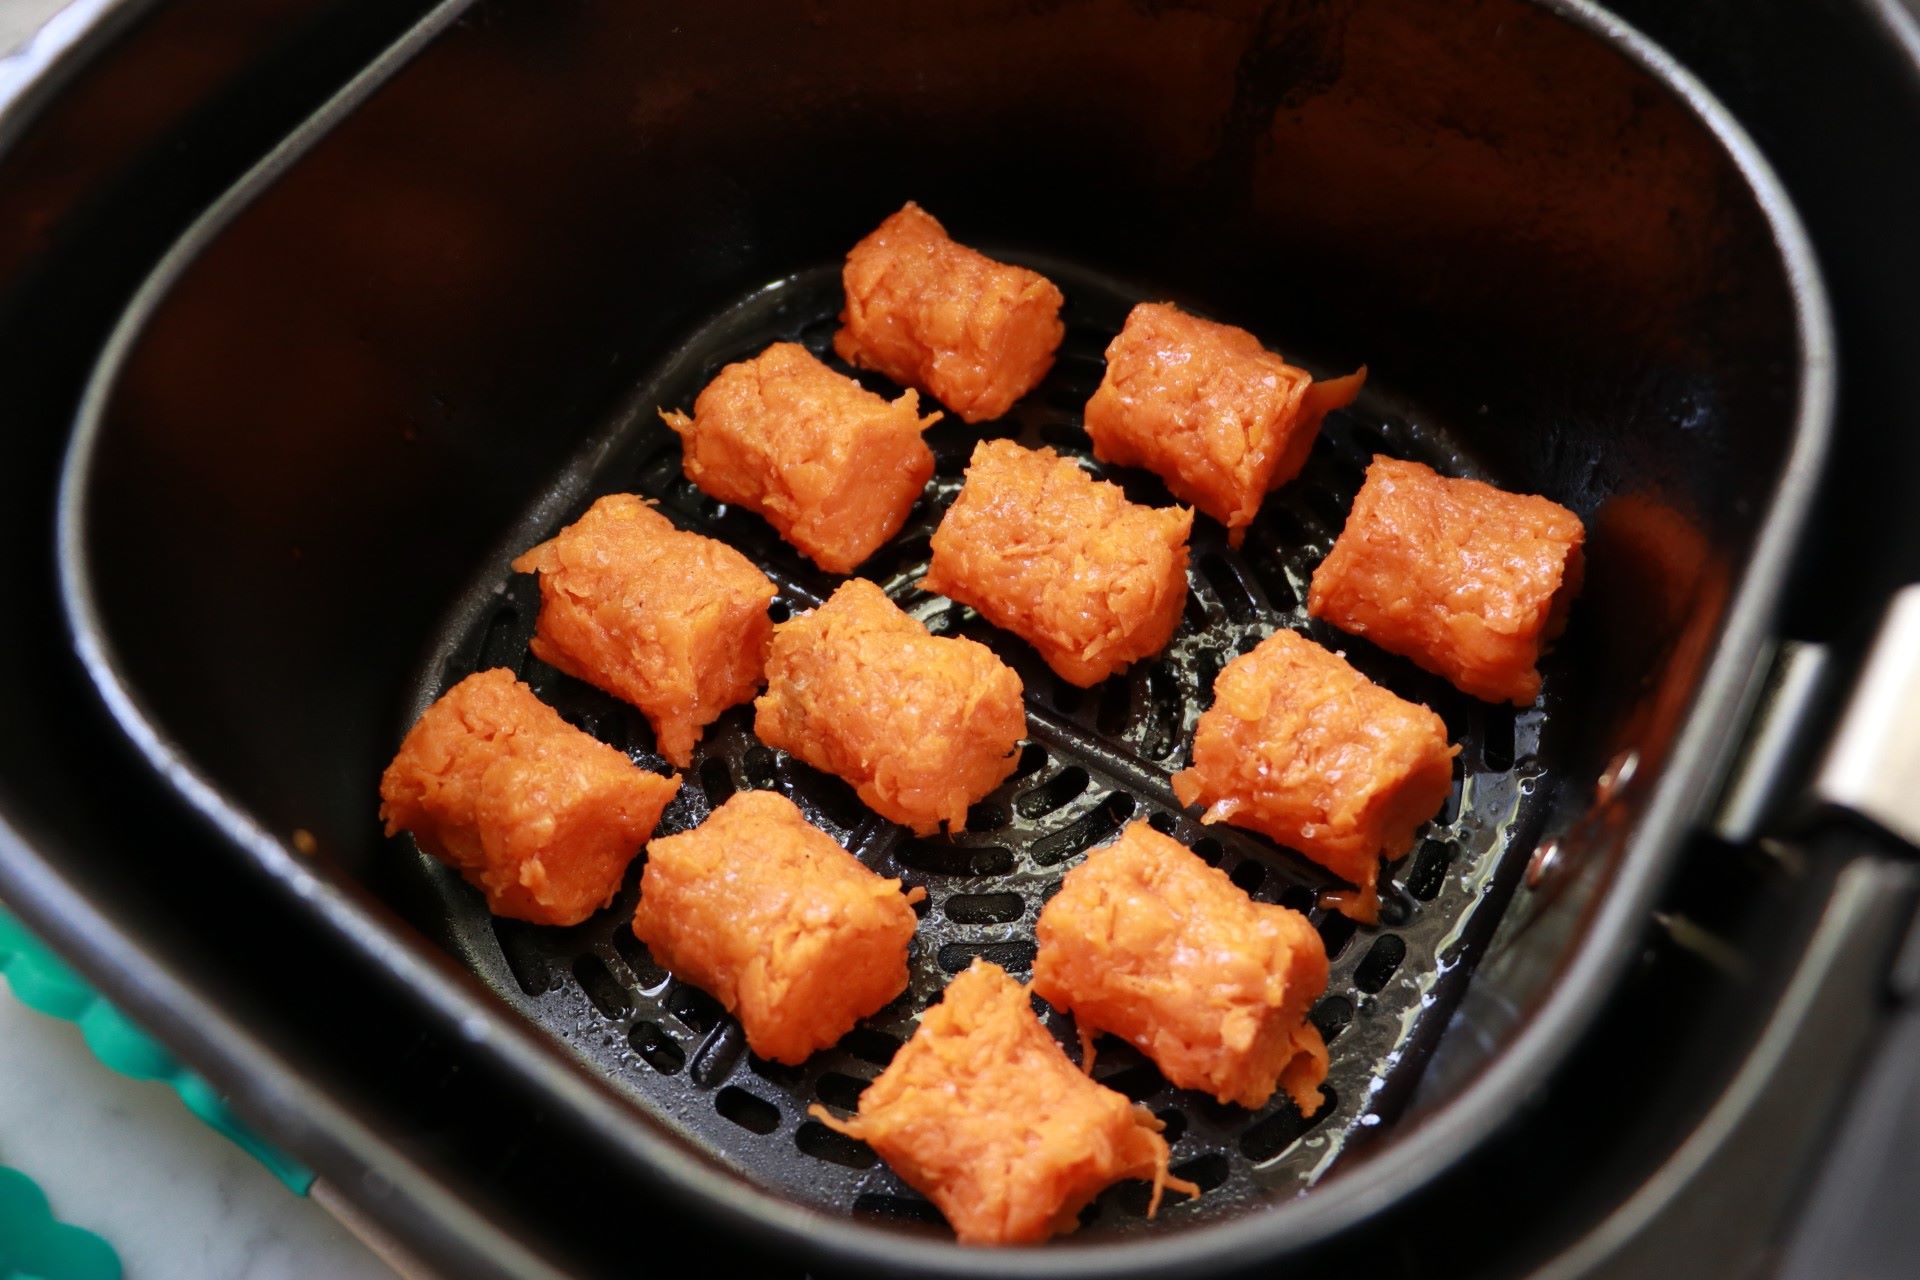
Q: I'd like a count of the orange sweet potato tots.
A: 12